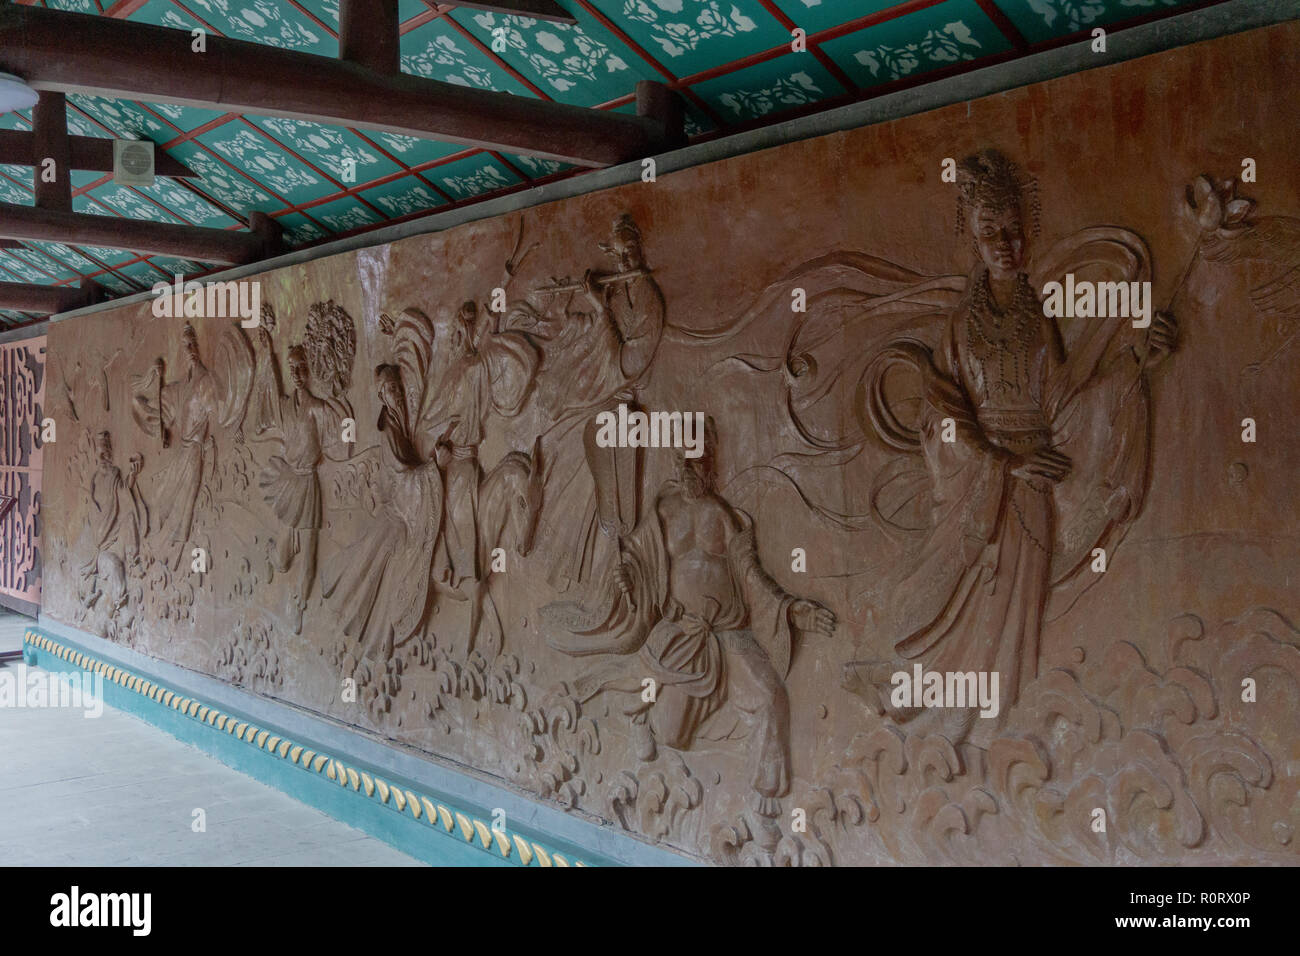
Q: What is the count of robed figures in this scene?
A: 8